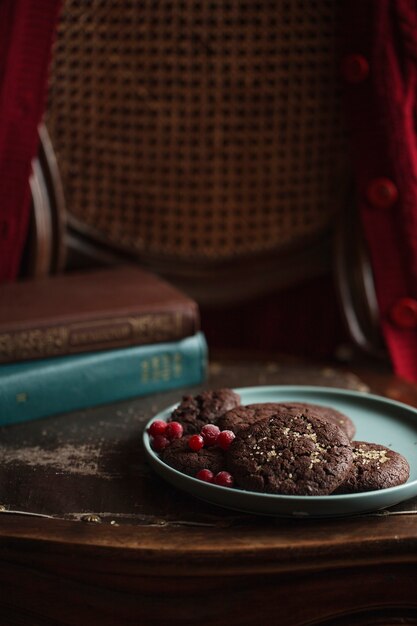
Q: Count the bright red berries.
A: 8